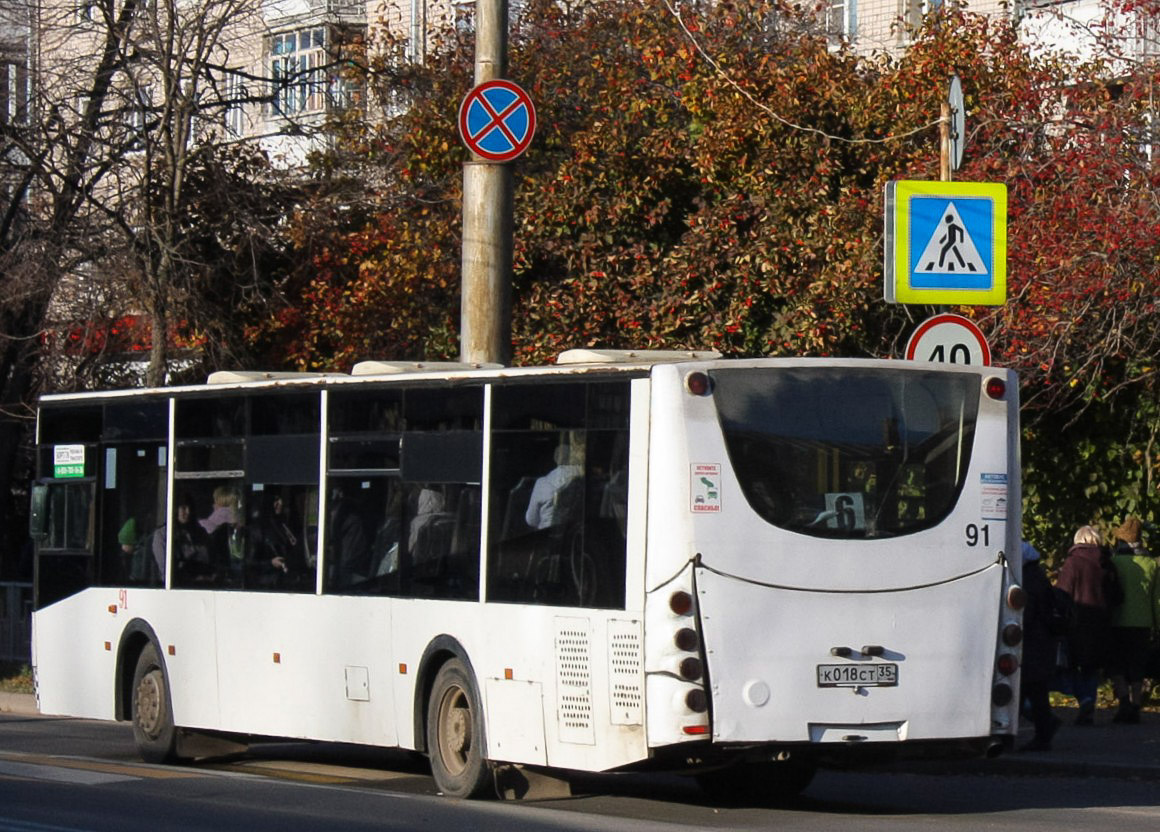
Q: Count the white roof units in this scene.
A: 3